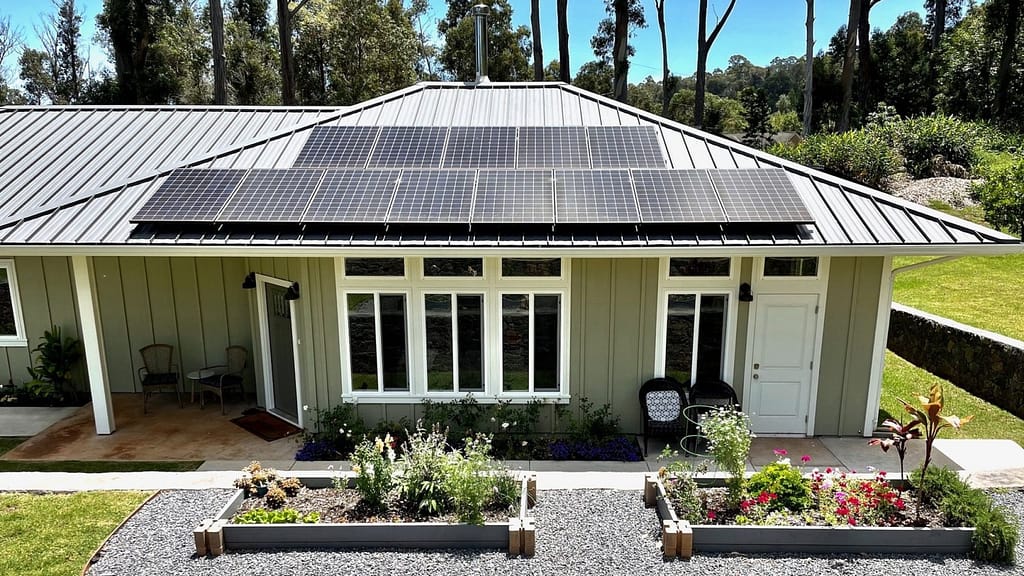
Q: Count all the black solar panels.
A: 13